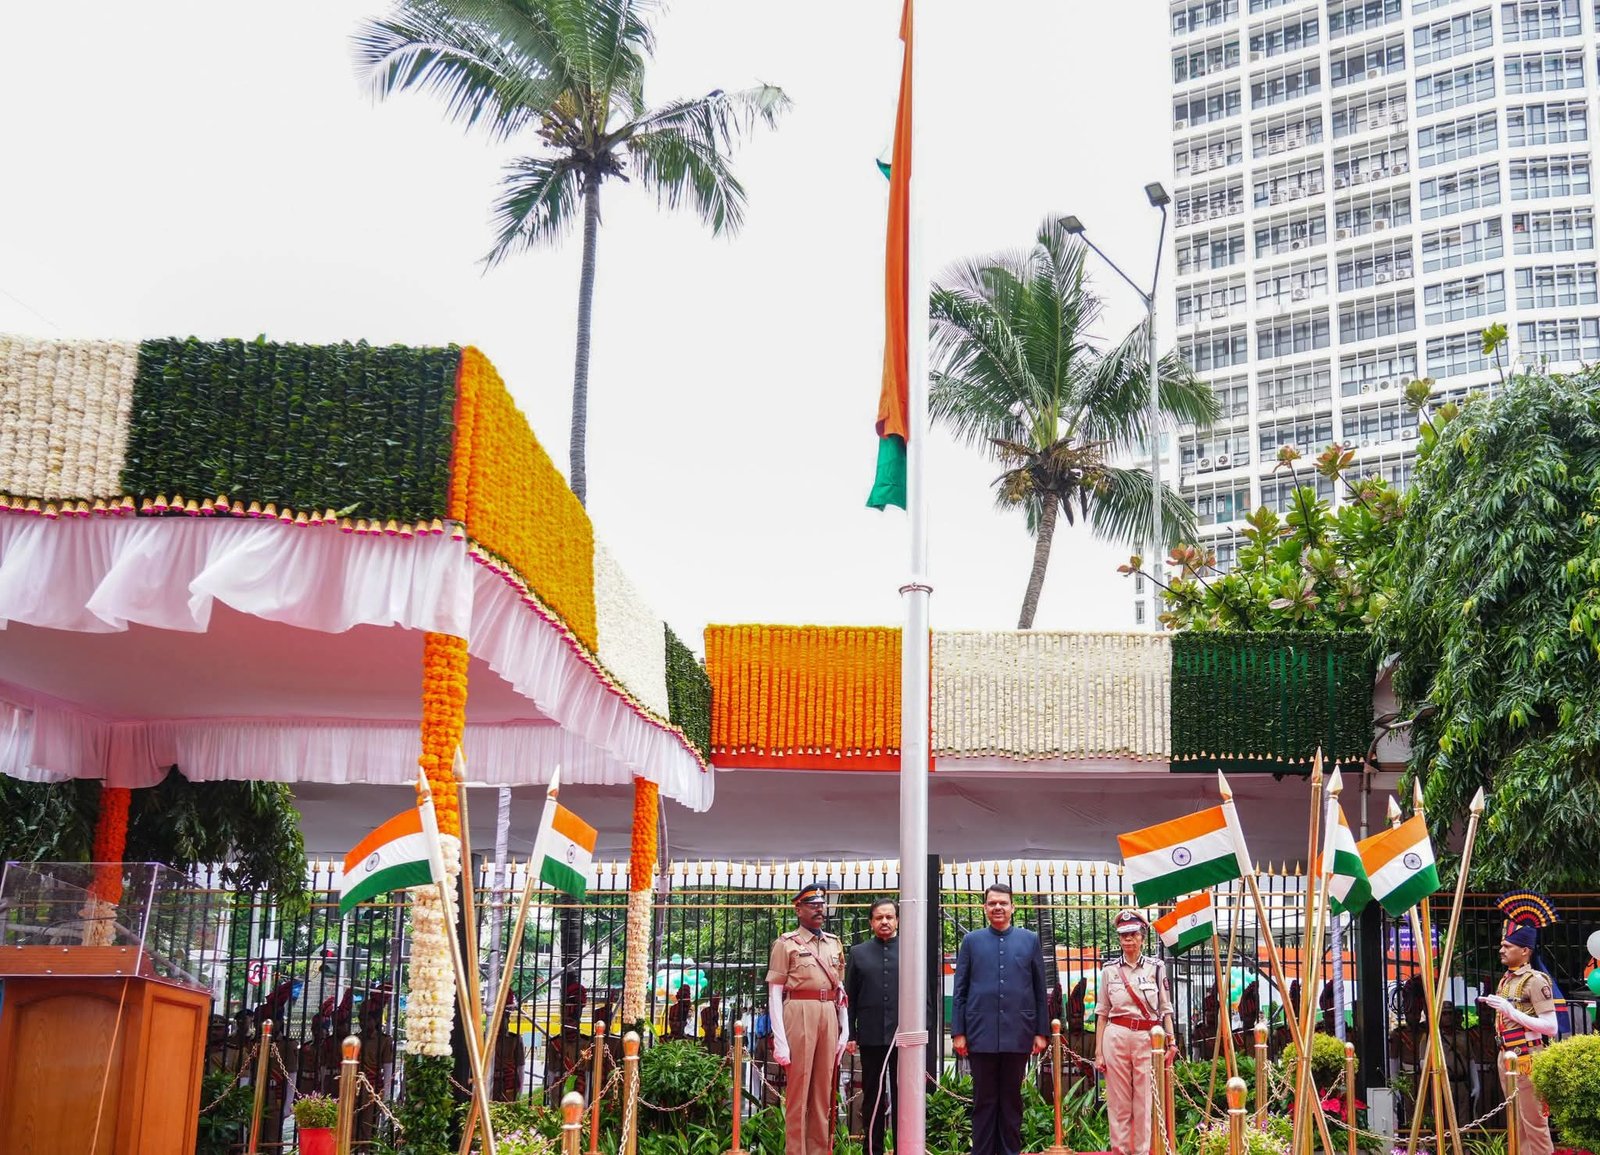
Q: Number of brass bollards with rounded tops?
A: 12